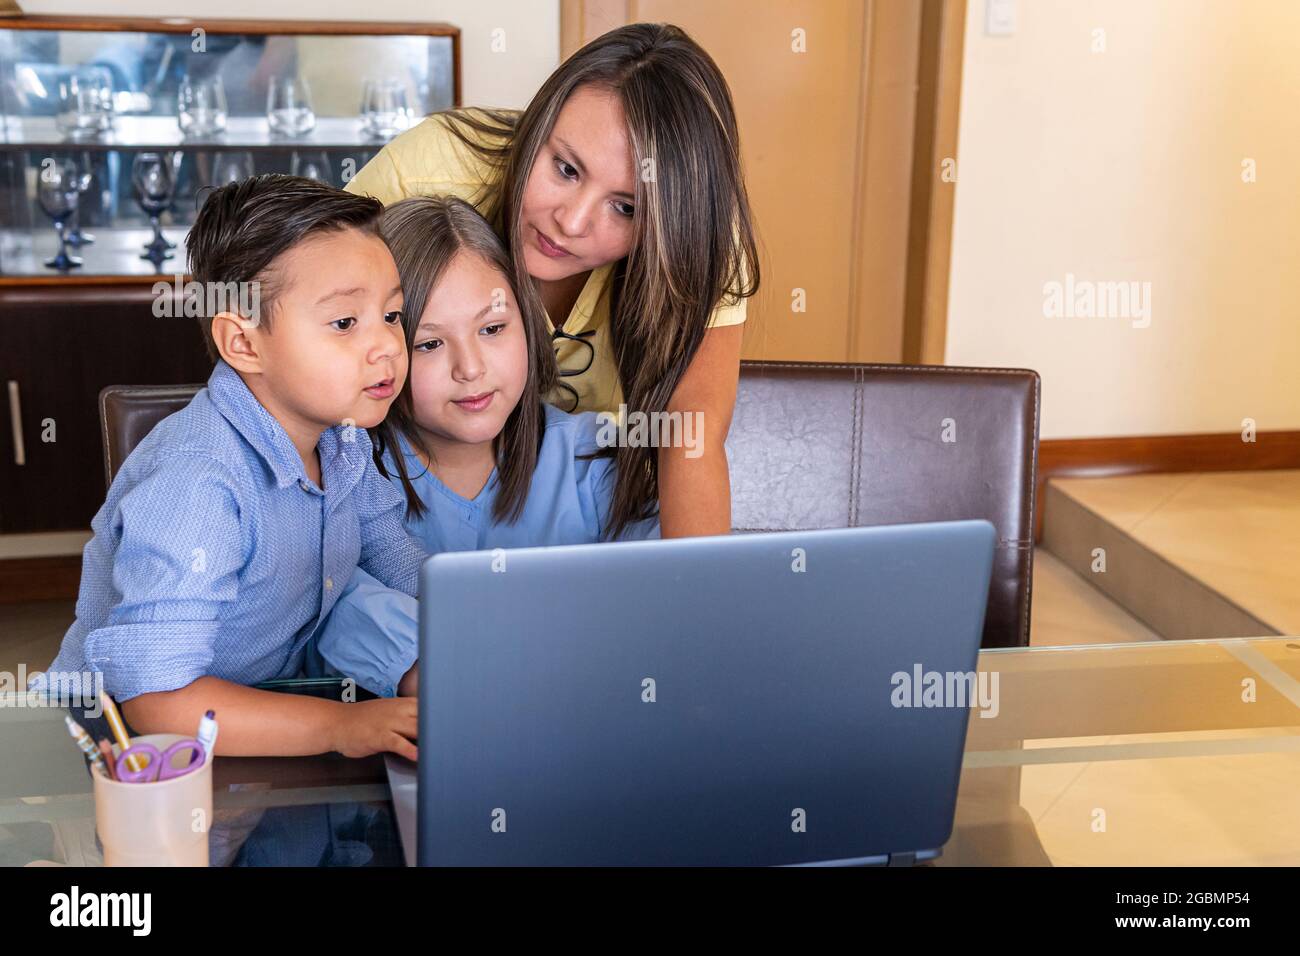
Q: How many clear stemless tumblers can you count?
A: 4